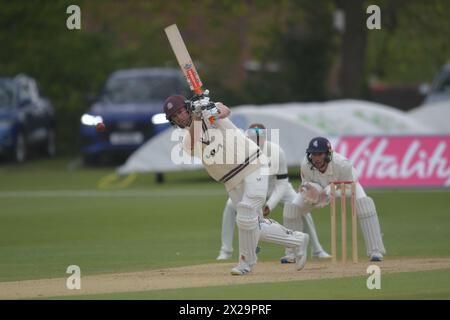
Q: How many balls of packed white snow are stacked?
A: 0